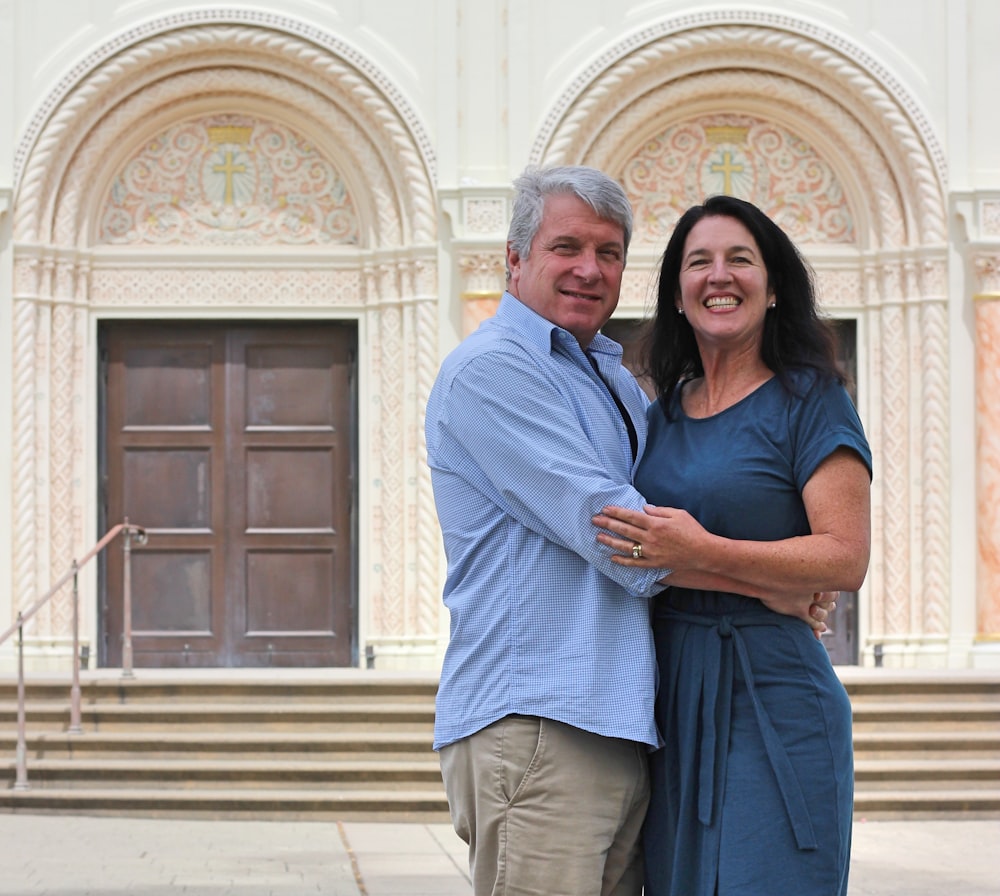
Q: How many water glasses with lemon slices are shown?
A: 0